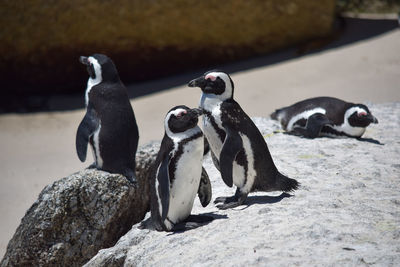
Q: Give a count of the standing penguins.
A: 3